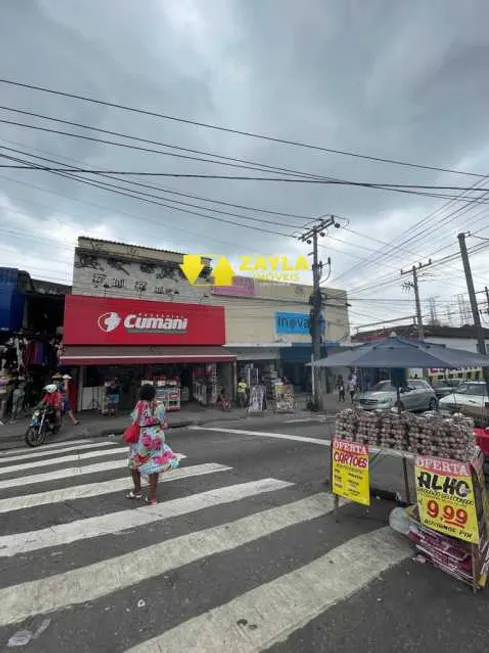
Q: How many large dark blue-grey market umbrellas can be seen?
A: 1